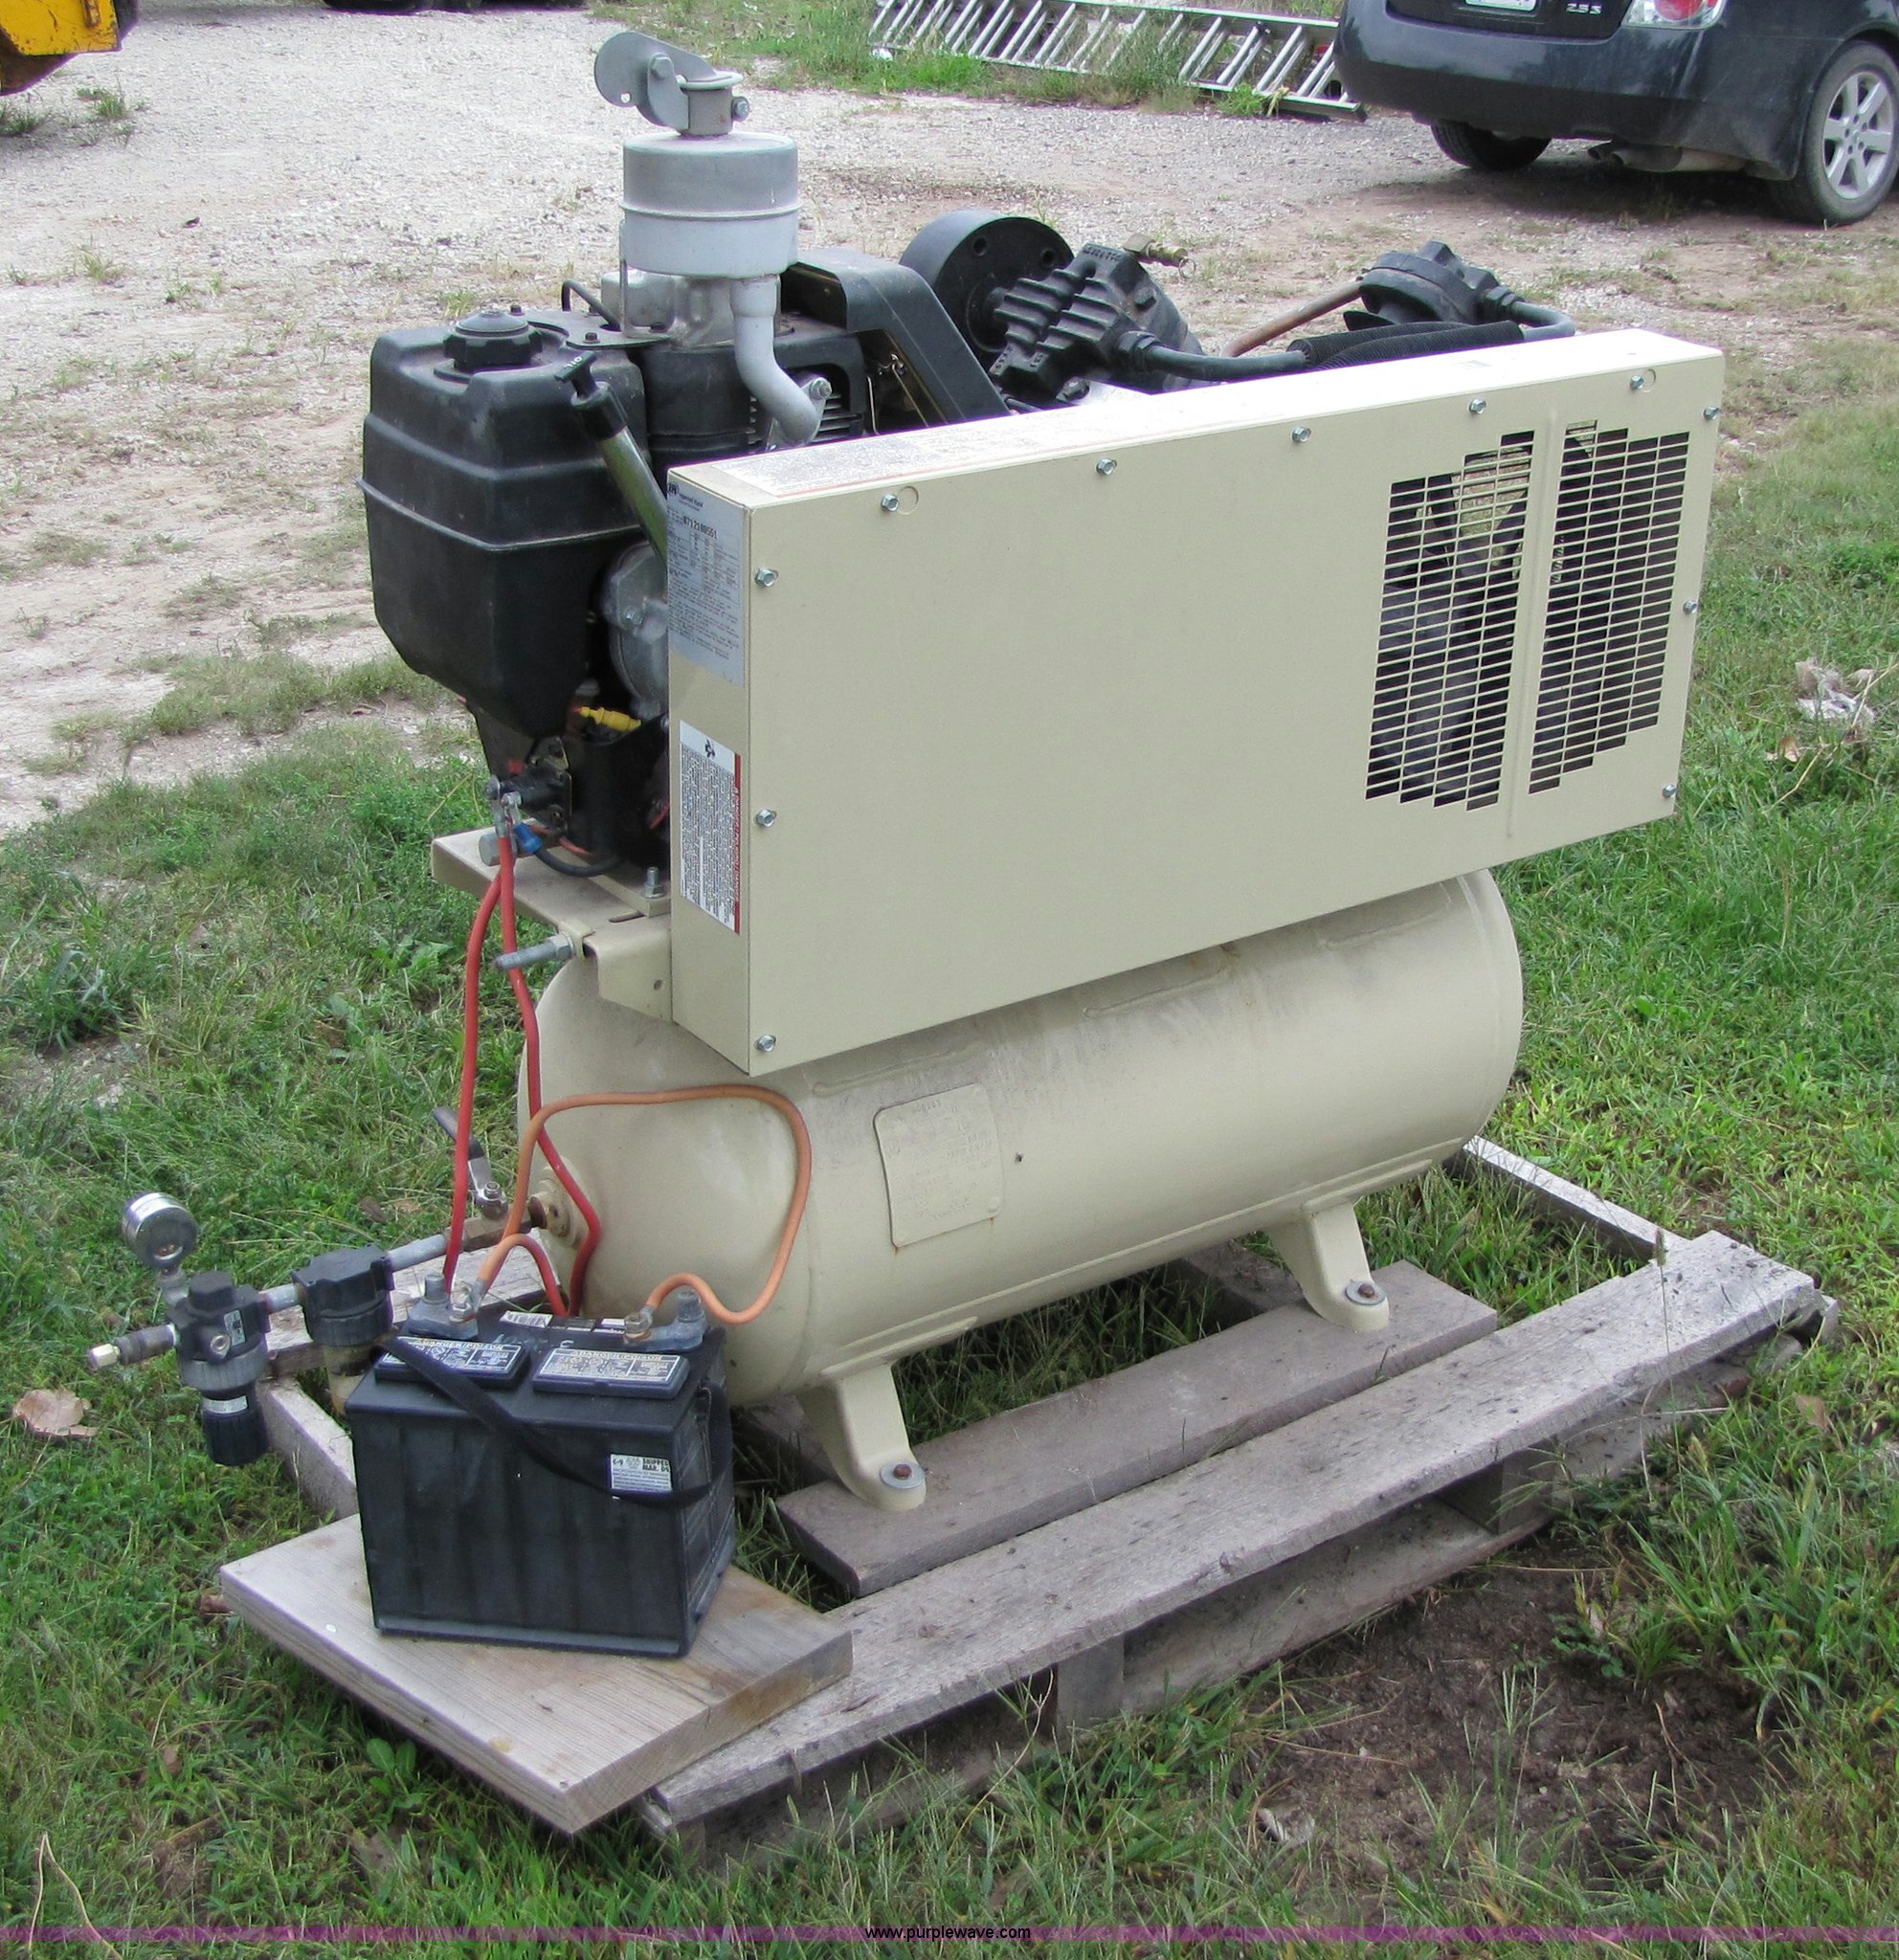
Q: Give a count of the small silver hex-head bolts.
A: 11